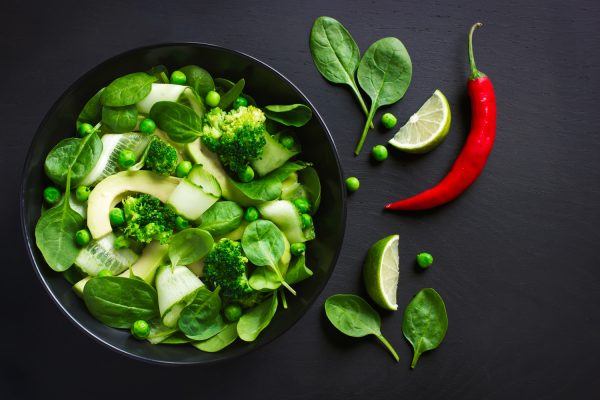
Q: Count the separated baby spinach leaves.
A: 4